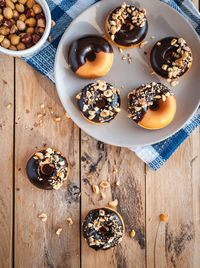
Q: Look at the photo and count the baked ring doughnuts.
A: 7